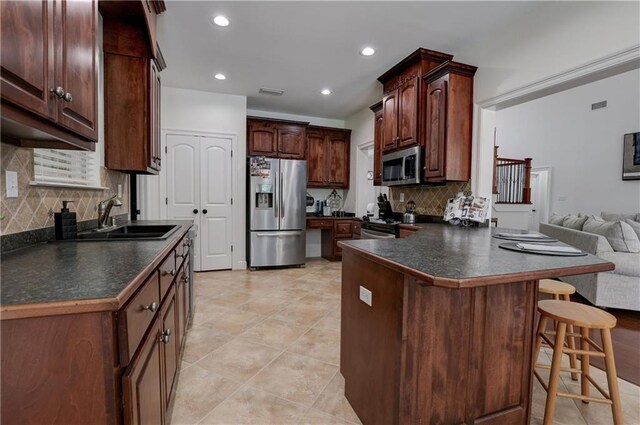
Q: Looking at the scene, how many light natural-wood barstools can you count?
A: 2